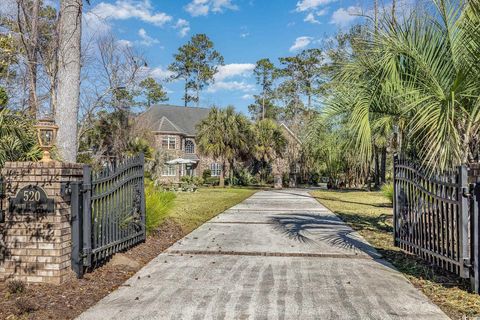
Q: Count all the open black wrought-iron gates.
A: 2